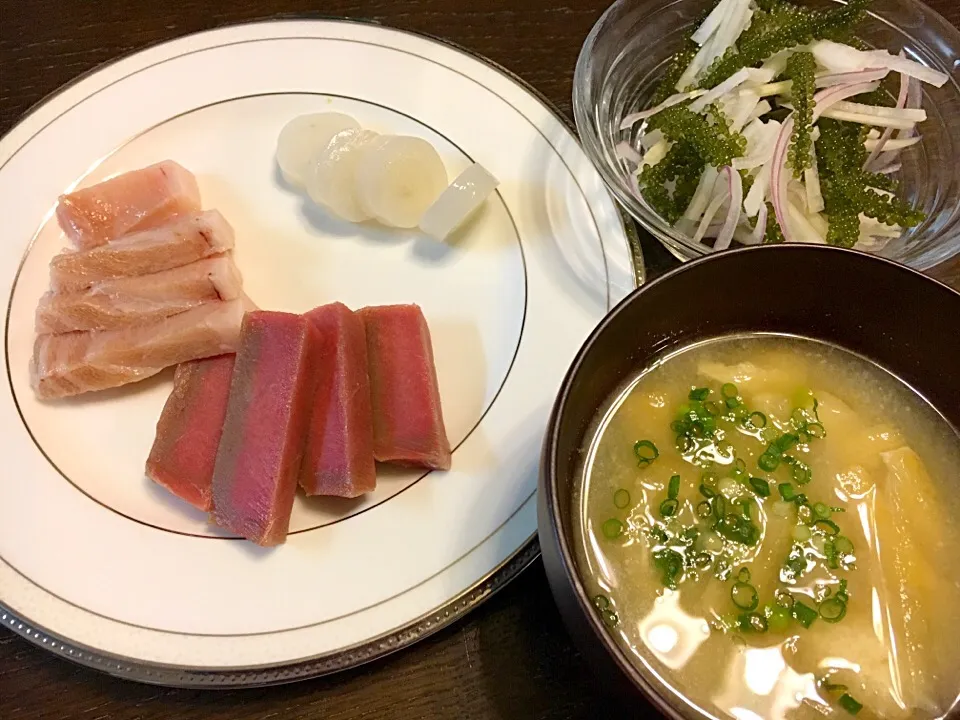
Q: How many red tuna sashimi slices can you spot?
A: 4